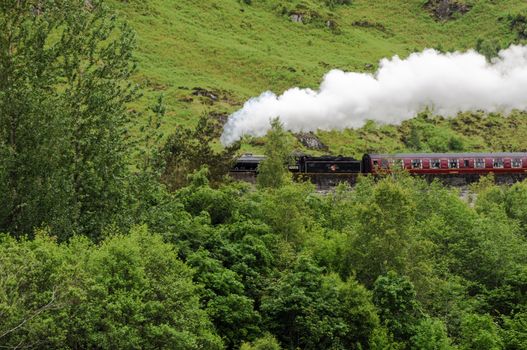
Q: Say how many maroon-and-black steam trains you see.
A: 1